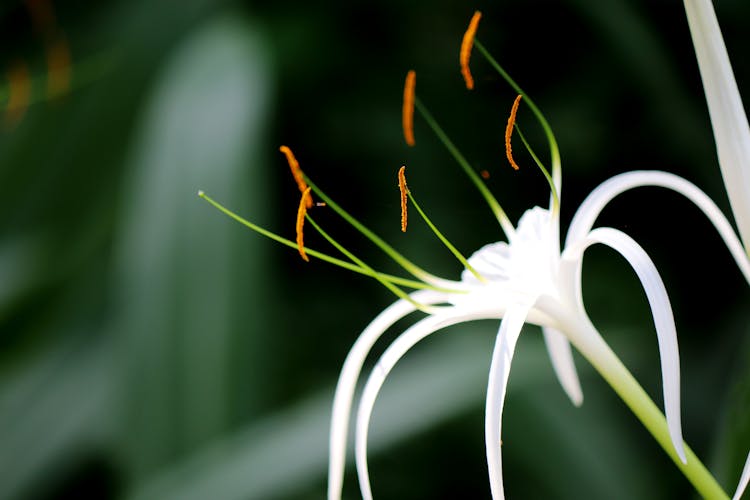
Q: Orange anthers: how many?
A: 6